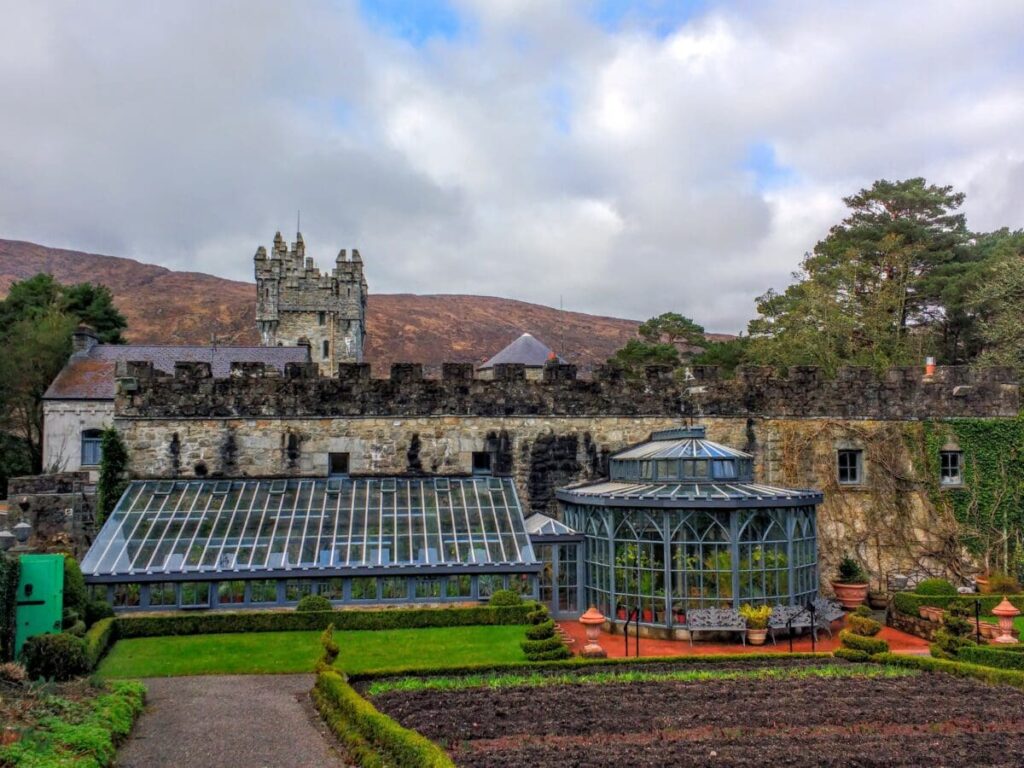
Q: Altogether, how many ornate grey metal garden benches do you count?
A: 3